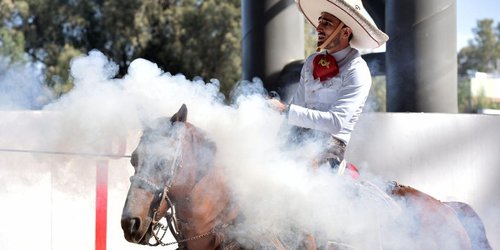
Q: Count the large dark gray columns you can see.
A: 2